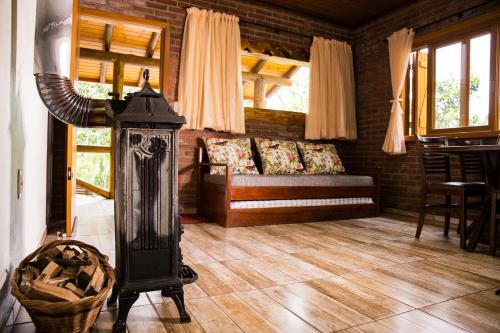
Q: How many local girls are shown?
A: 0